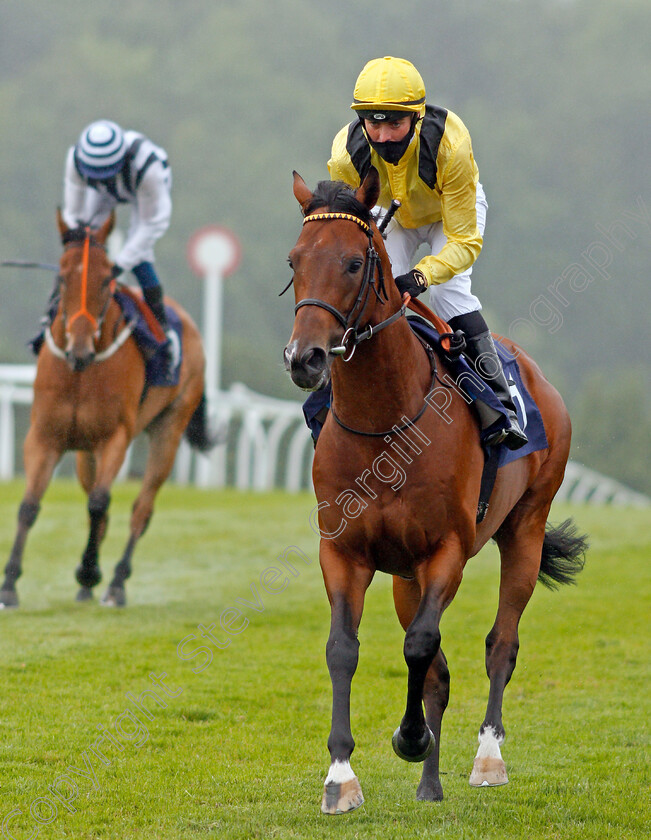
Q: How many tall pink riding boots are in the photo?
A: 0